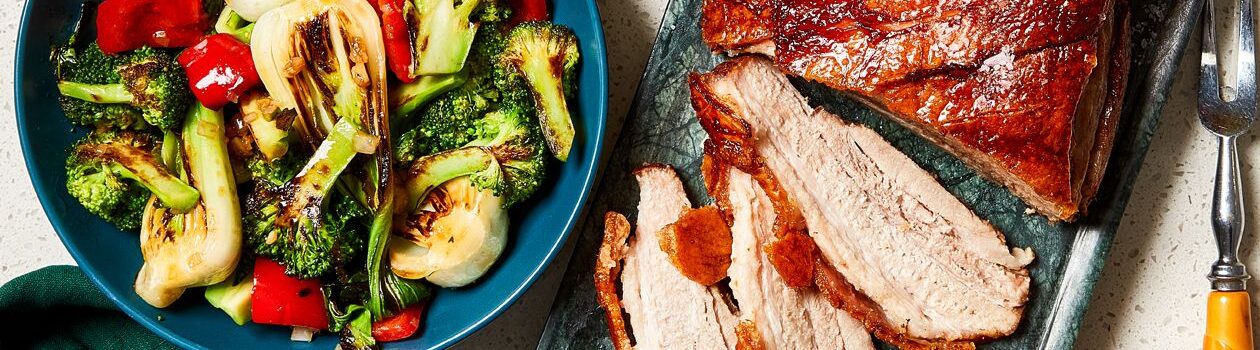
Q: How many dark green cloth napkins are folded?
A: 1